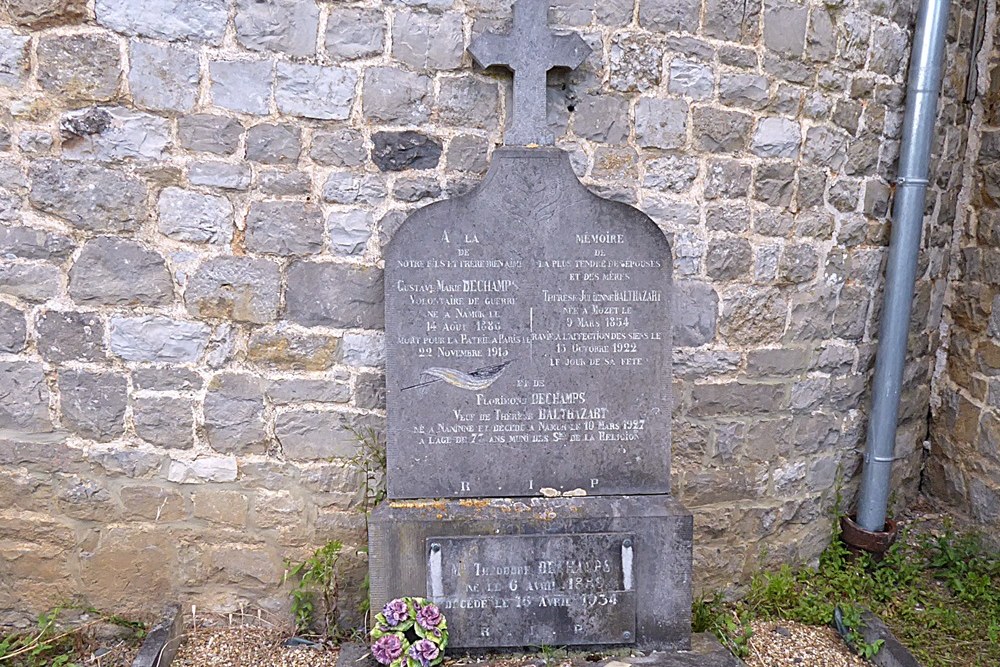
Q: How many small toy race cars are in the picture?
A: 0